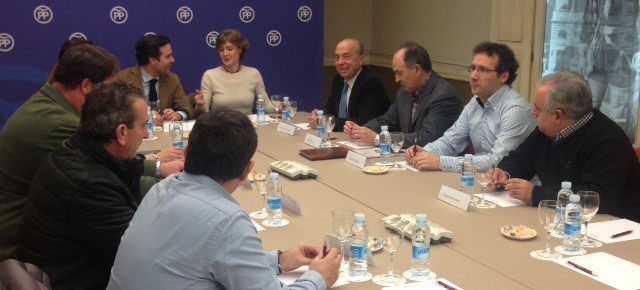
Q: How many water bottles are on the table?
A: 12